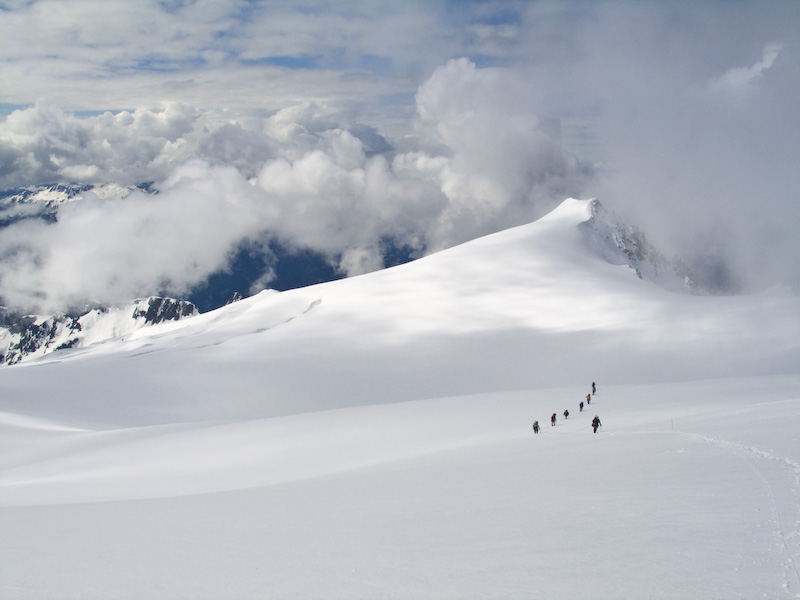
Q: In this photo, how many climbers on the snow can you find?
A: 8